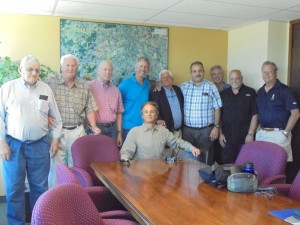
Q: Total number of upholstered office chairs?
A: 5